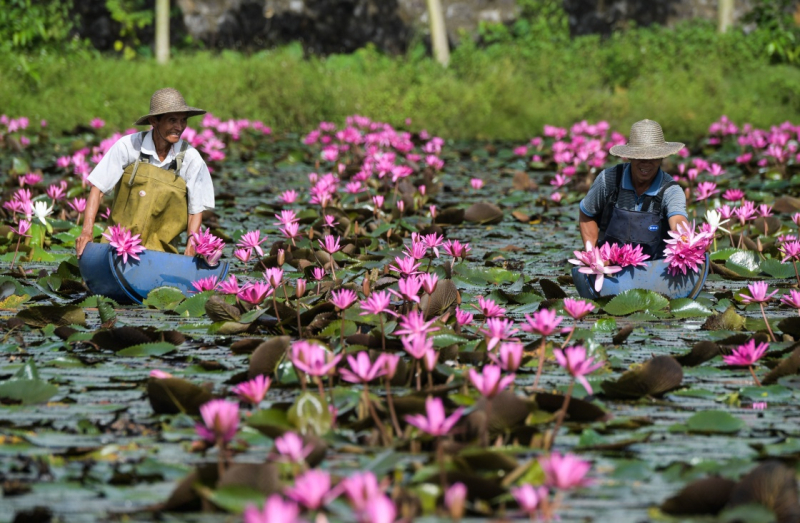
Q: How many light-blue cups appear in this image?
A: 0